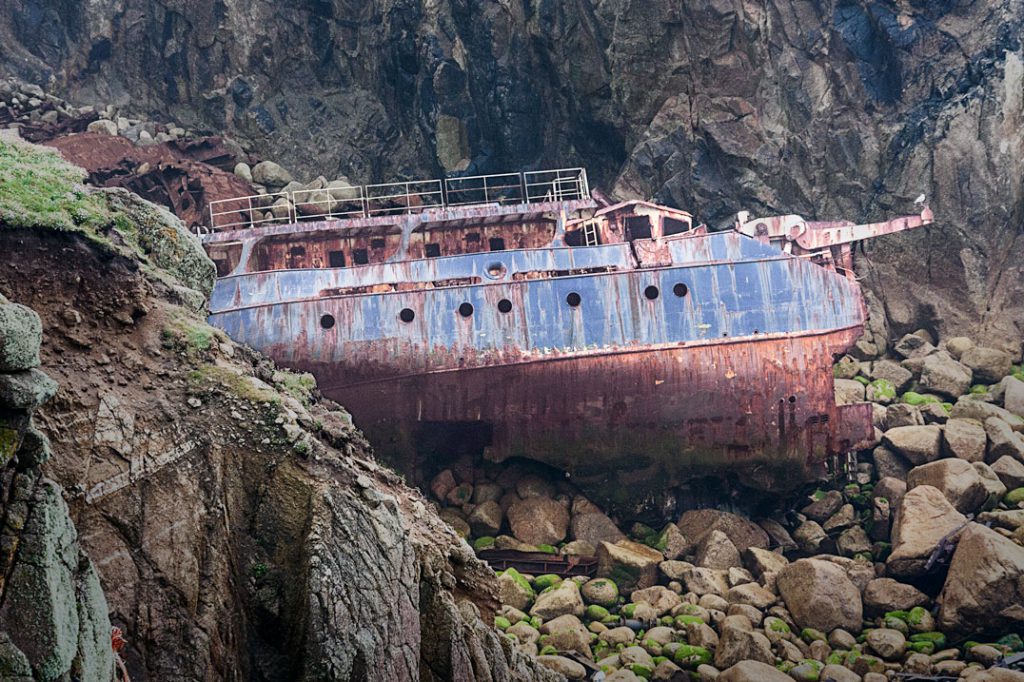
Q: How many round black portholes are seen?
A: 7